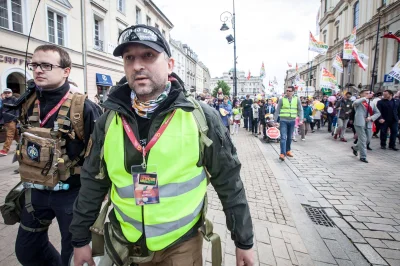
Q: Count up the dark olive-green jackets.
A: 1